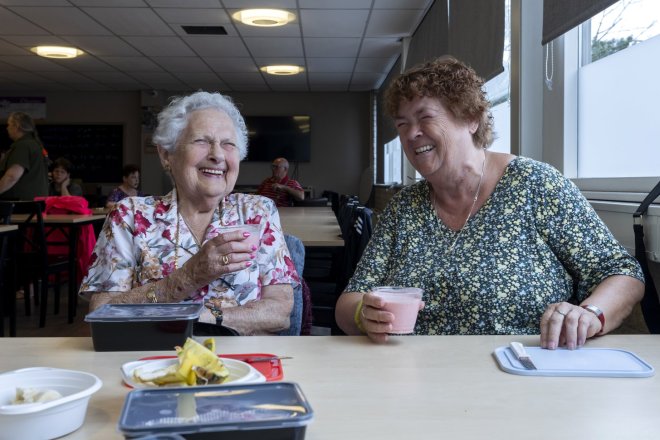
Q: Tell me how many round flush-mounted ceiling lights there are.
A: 3